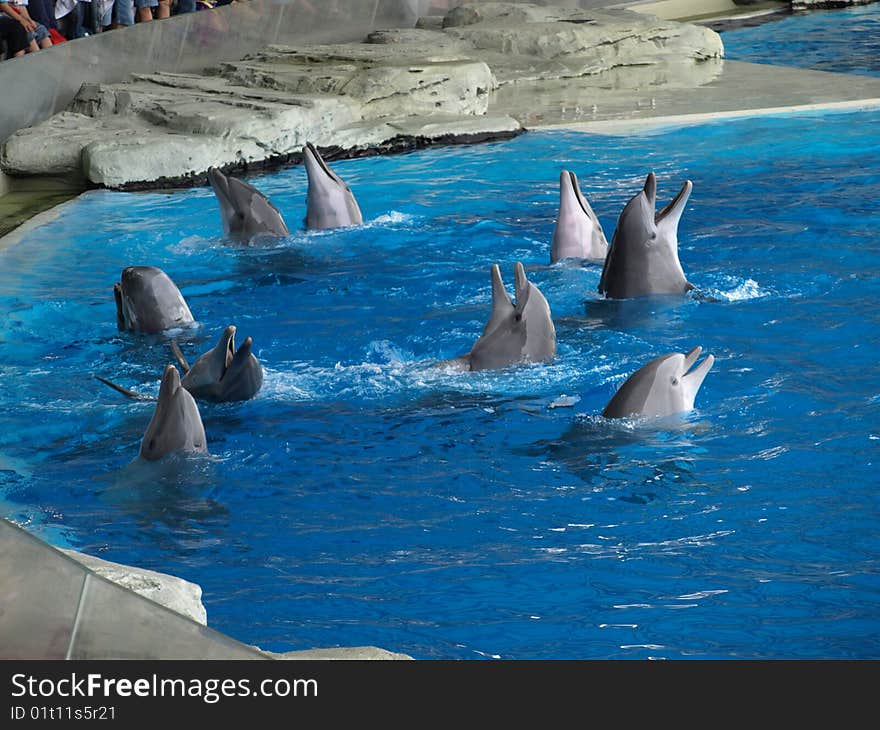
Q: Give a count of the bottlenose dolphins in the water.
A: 9